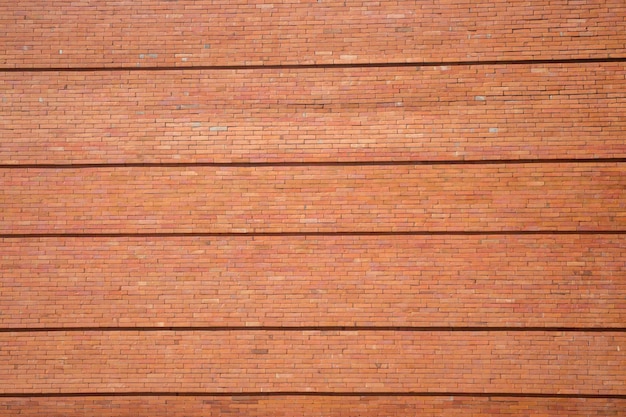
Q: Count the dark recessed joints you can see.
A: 5